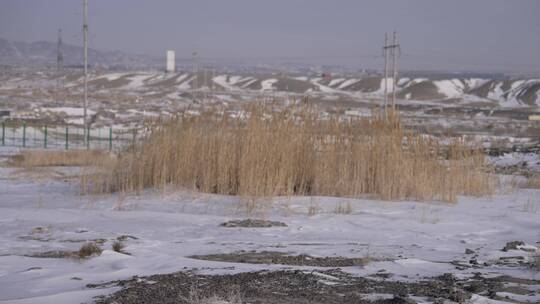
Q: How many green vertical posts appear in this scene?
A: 6